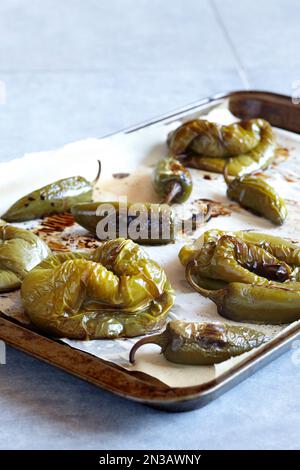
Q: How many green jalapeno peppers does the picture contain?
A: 6